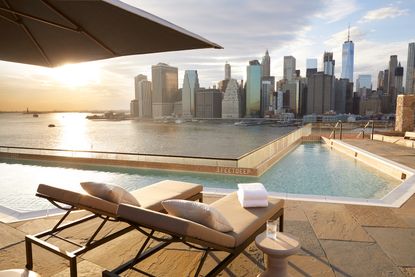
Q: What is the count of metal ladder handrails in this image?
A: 2